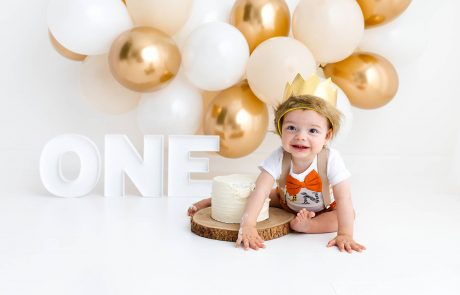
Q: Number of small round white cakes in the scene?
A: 1